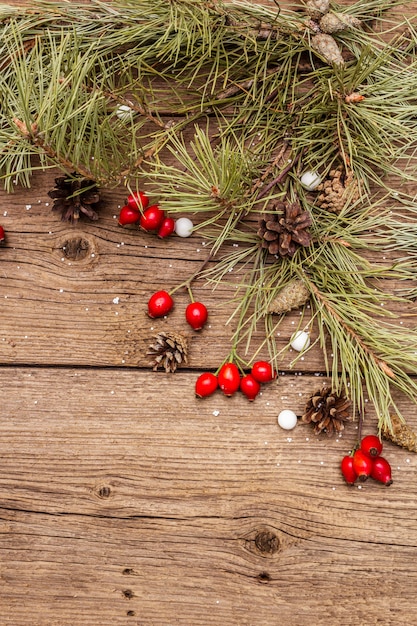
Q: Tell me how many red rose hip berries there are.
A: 15